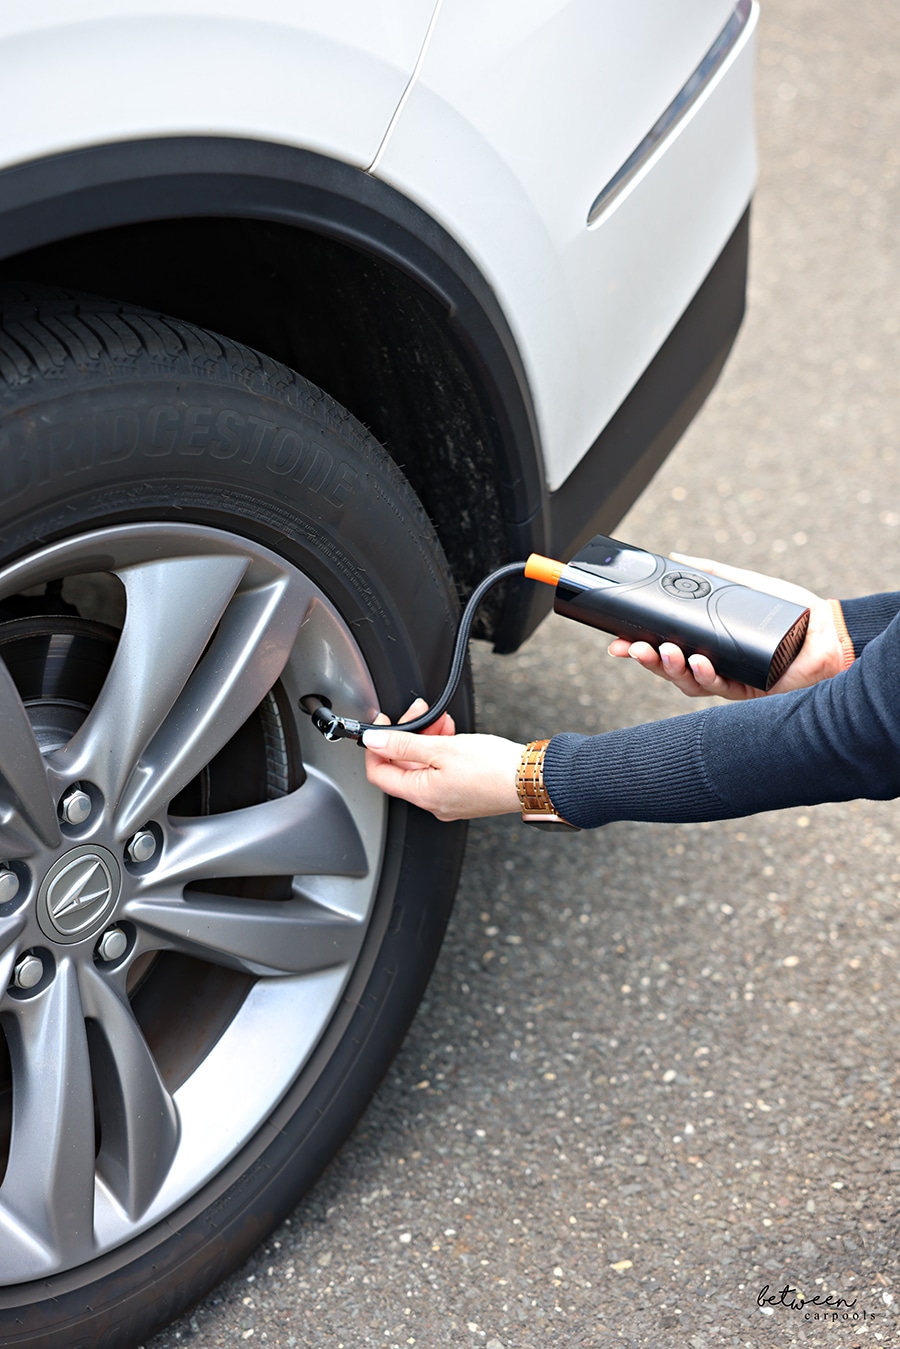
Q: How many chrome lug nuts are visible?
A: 5